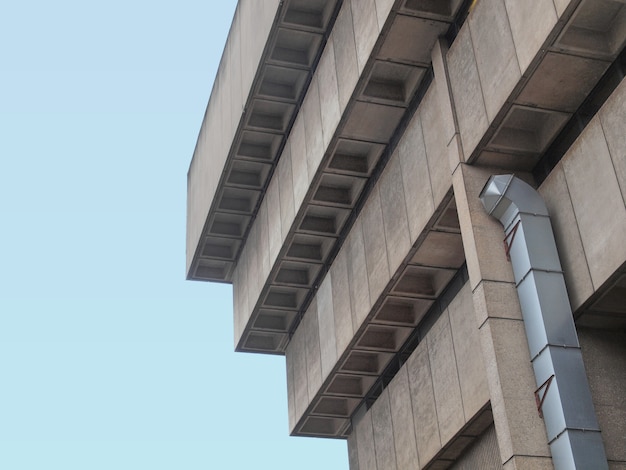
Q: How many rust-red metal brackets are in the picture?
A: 2